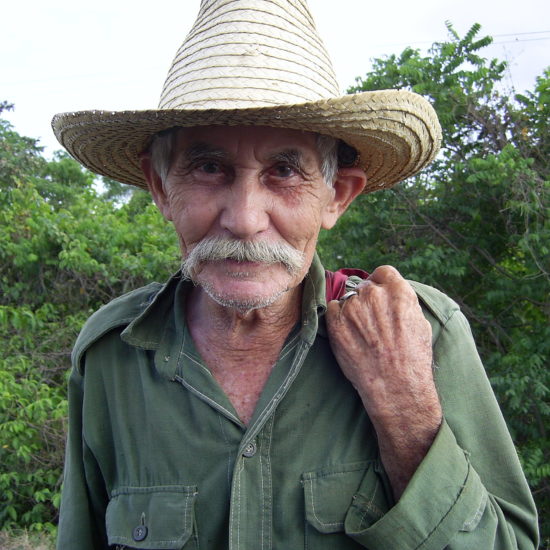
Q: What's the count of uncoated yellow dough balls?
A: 0